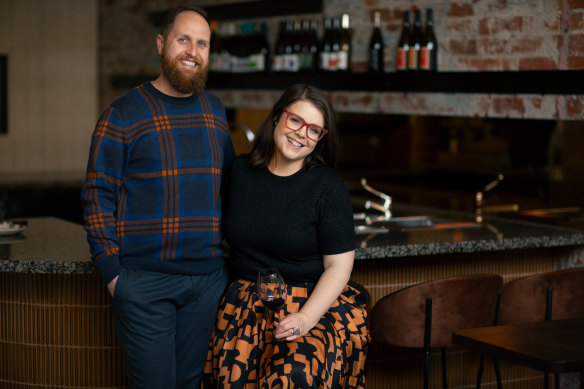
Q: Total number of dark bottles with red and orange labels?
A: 3